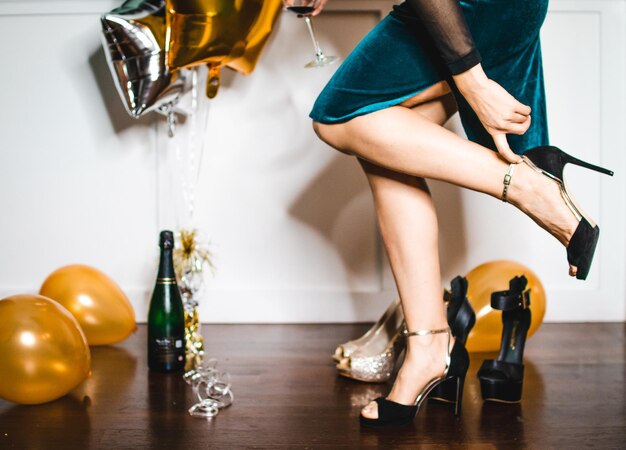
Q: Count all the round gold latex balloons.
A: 3